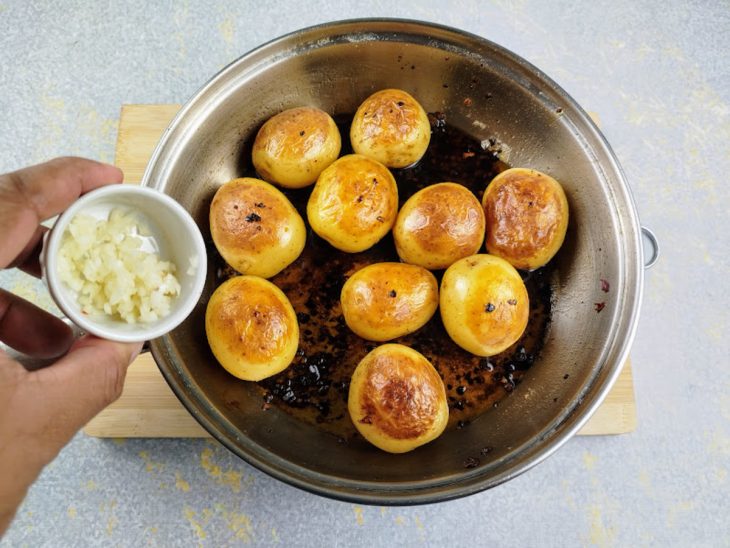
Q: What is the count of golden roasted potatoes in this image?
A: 10